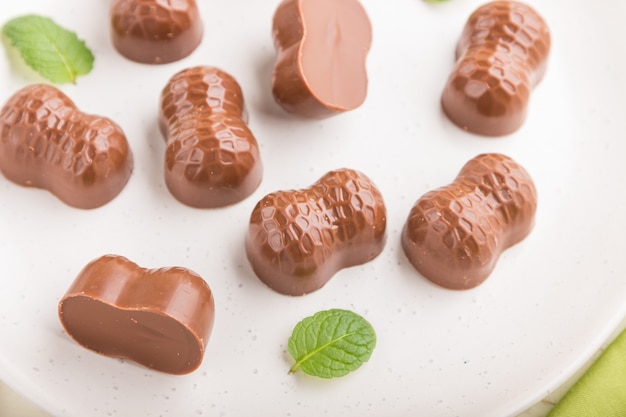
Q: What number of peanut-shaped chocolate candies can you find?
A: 8